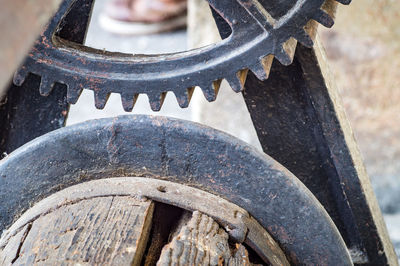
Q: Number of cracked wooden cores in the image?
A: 1